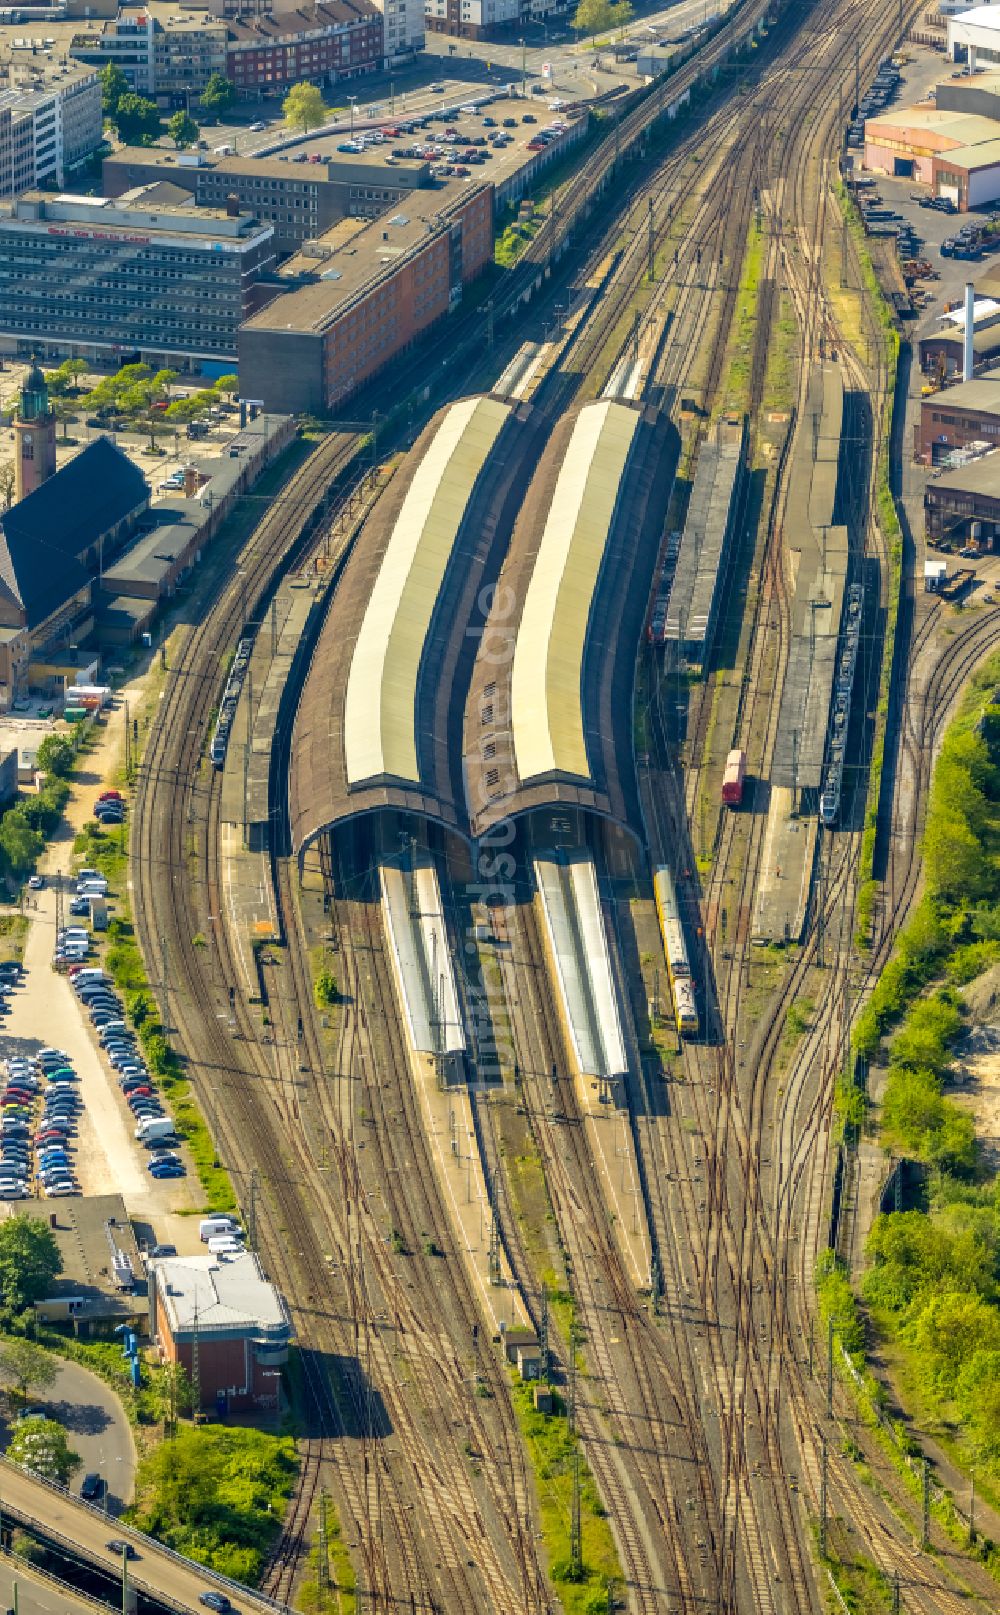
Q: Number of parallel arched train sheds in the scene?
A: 2